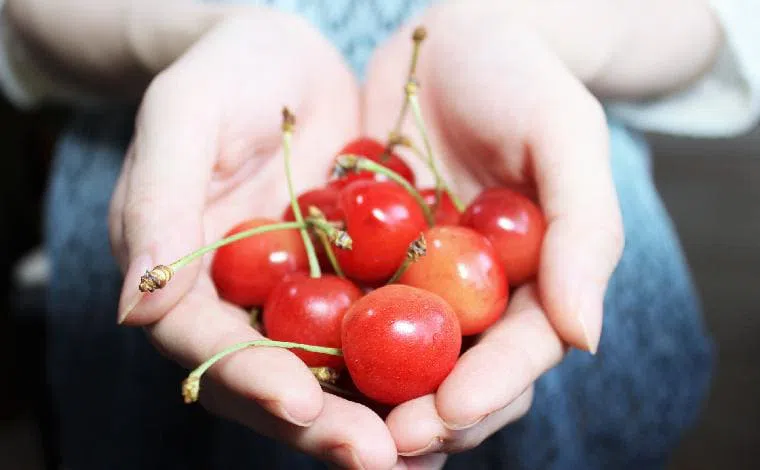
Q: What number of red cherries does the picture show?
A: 9